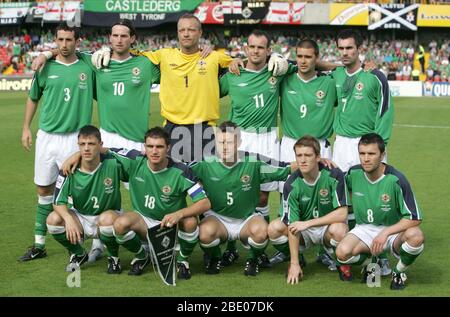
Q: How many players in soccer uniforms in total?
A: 11